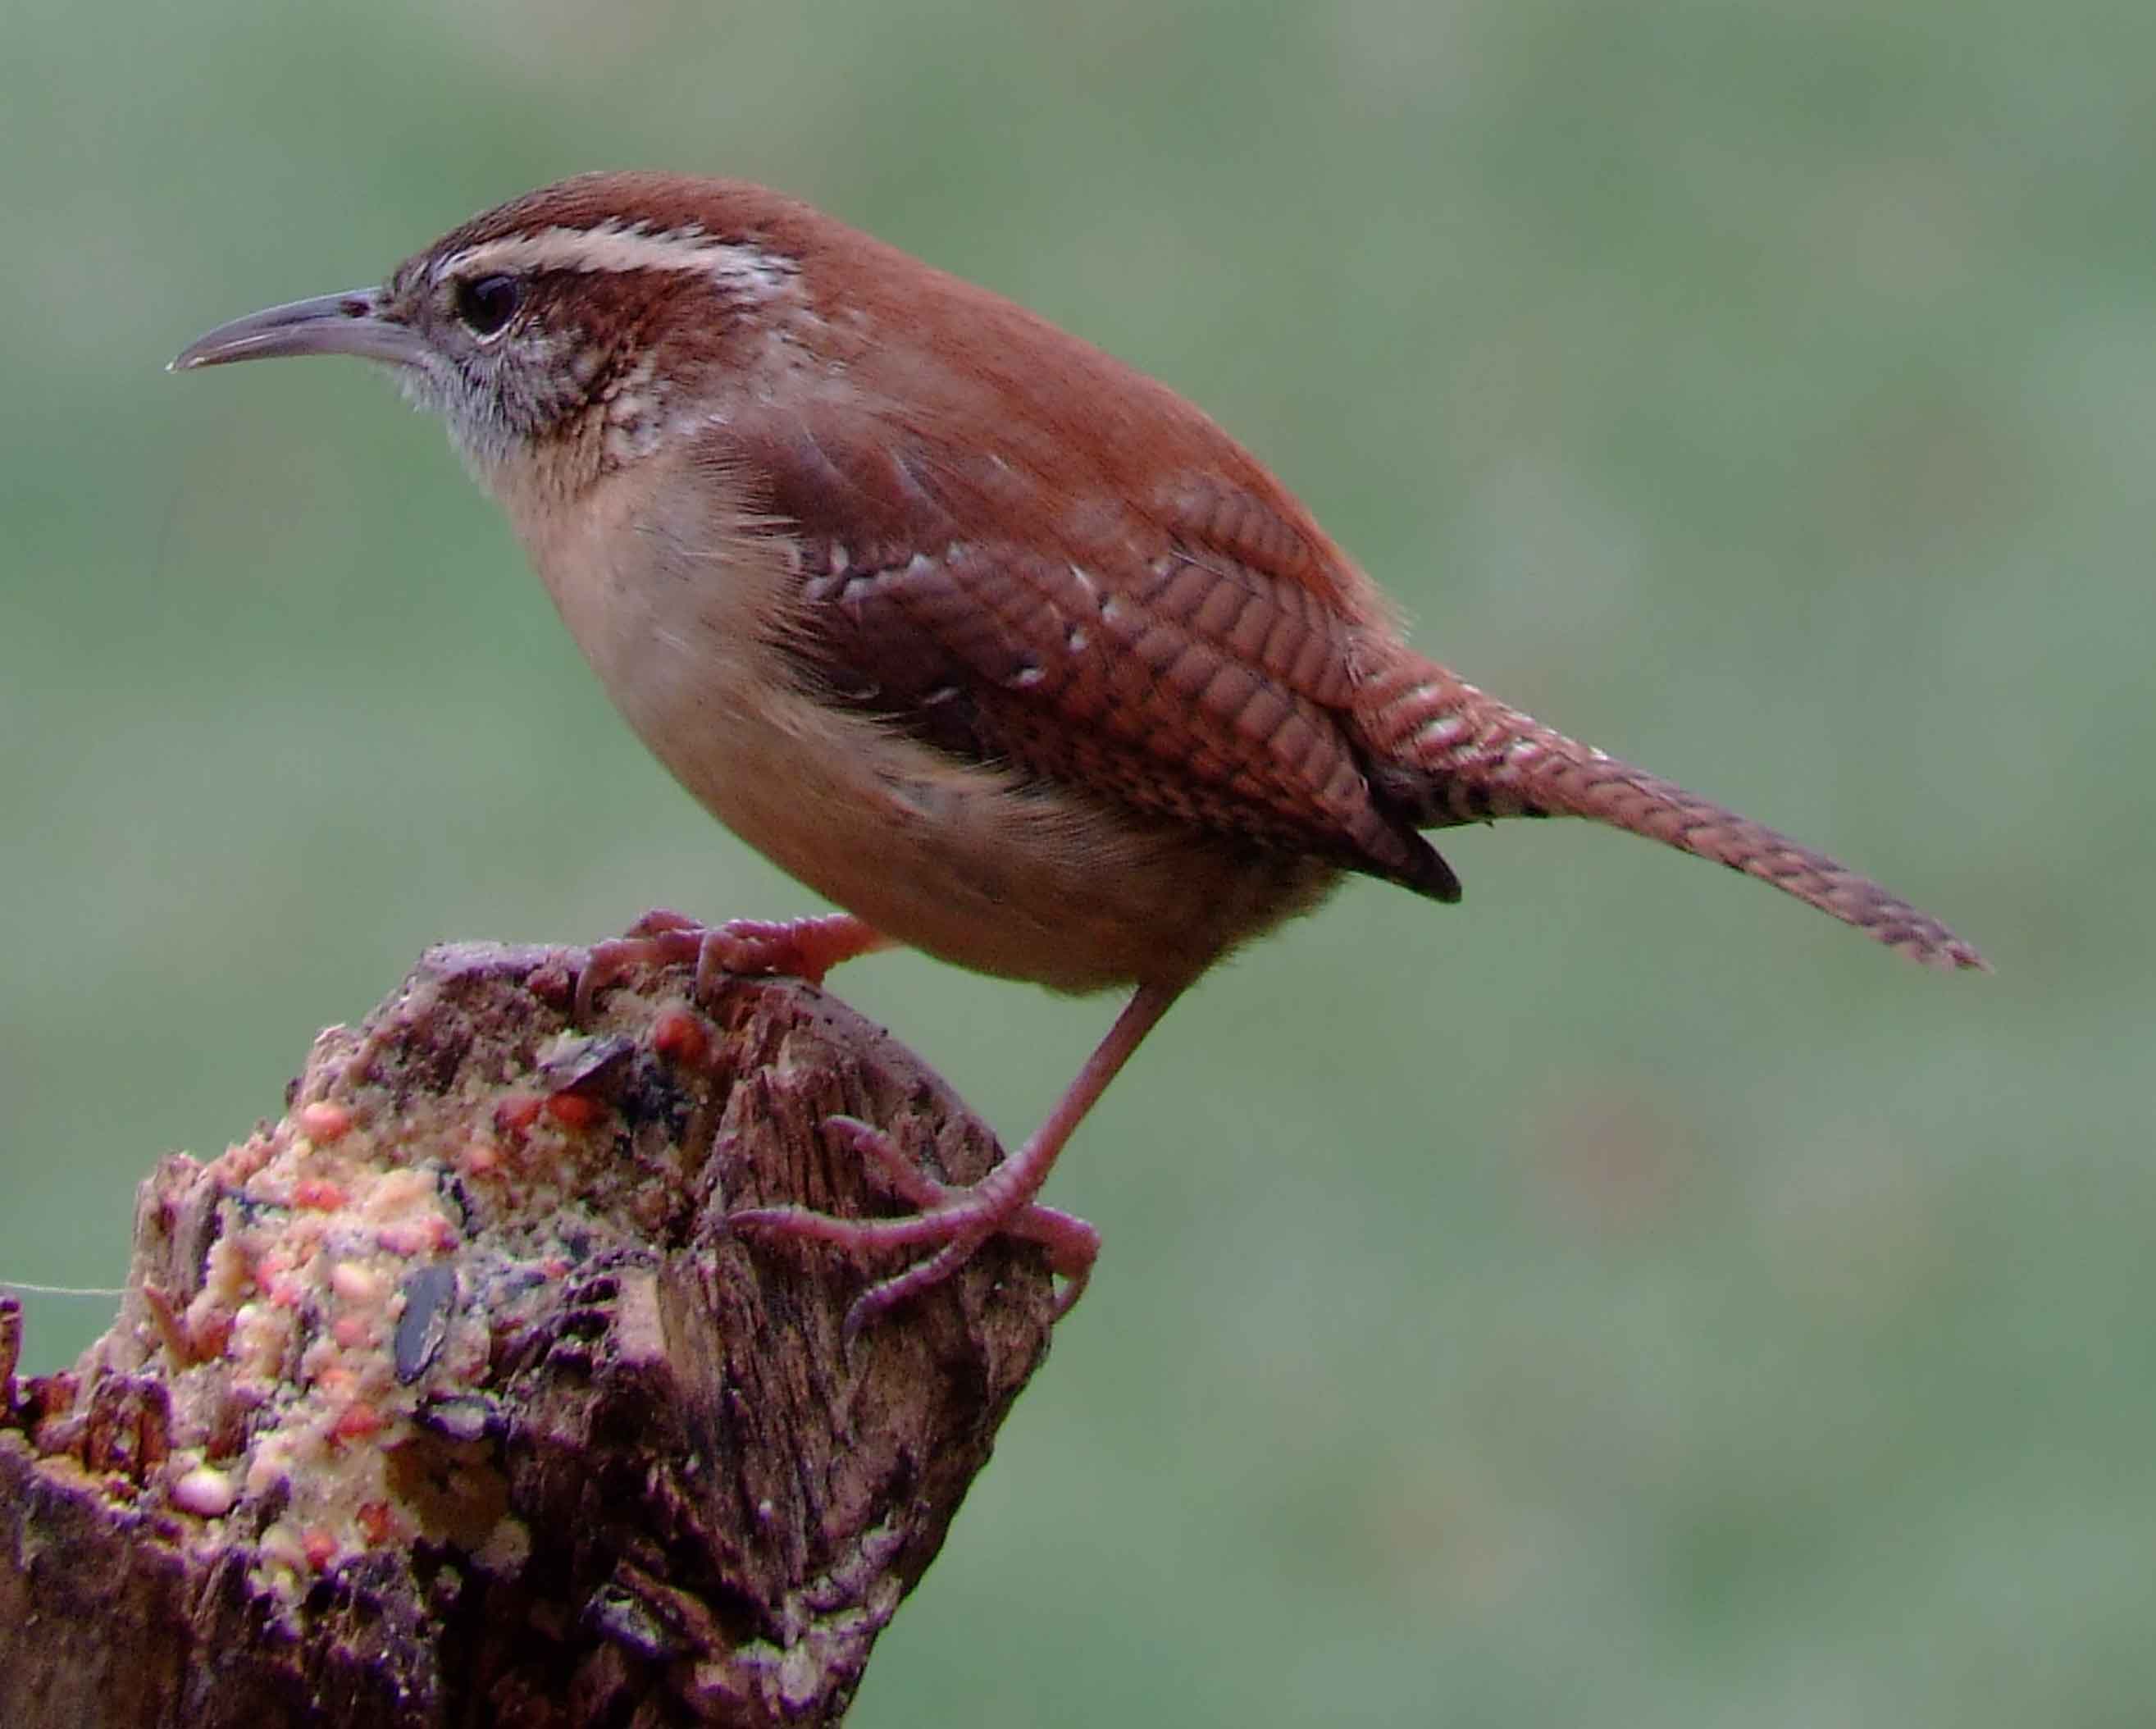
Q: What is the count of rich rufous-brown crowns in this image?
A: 1